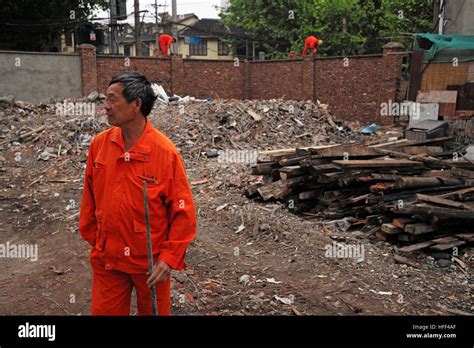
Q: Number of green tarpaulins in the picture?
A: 1